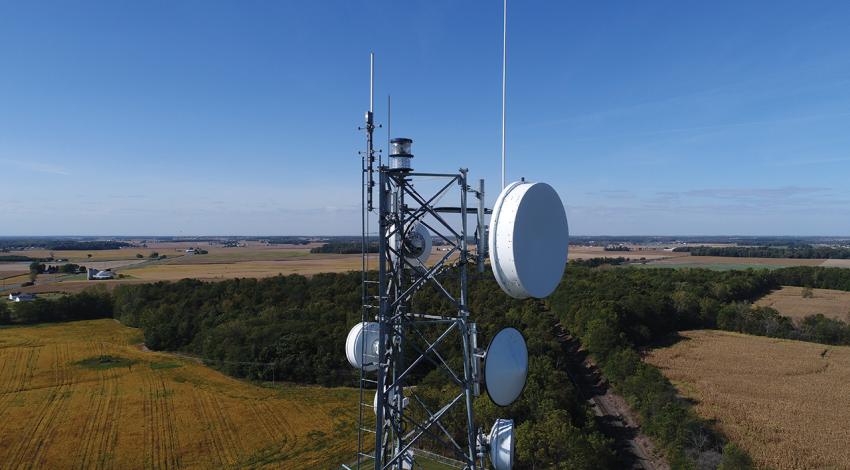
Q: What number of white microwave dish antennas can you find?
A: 6